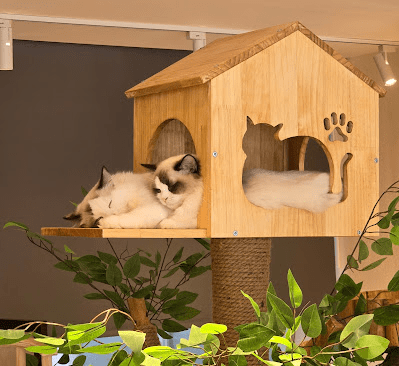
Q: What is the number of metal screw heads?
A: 4